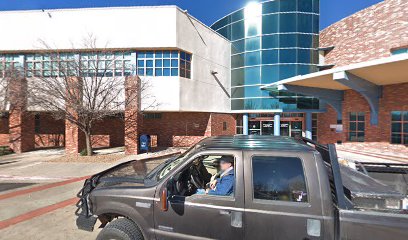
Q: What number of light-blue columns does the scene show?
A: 3